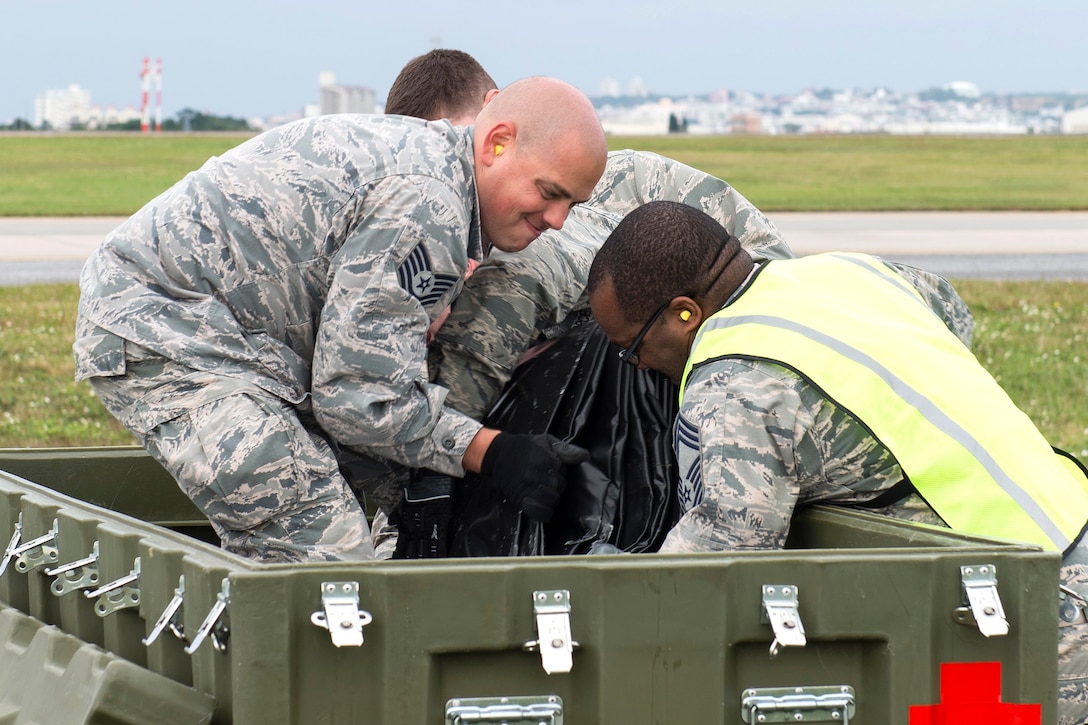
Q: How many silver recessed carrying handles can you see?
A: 2